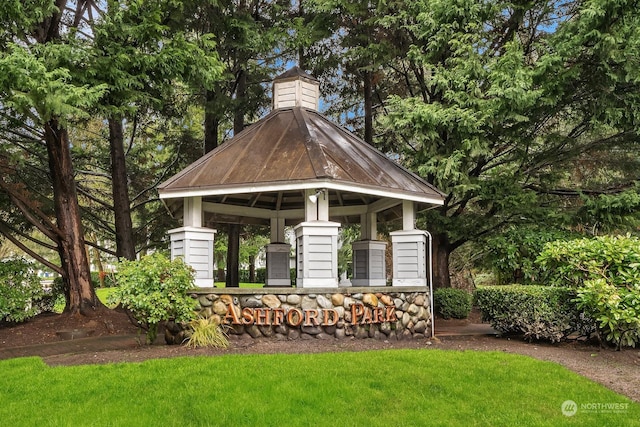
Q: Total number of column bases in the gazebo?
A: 5